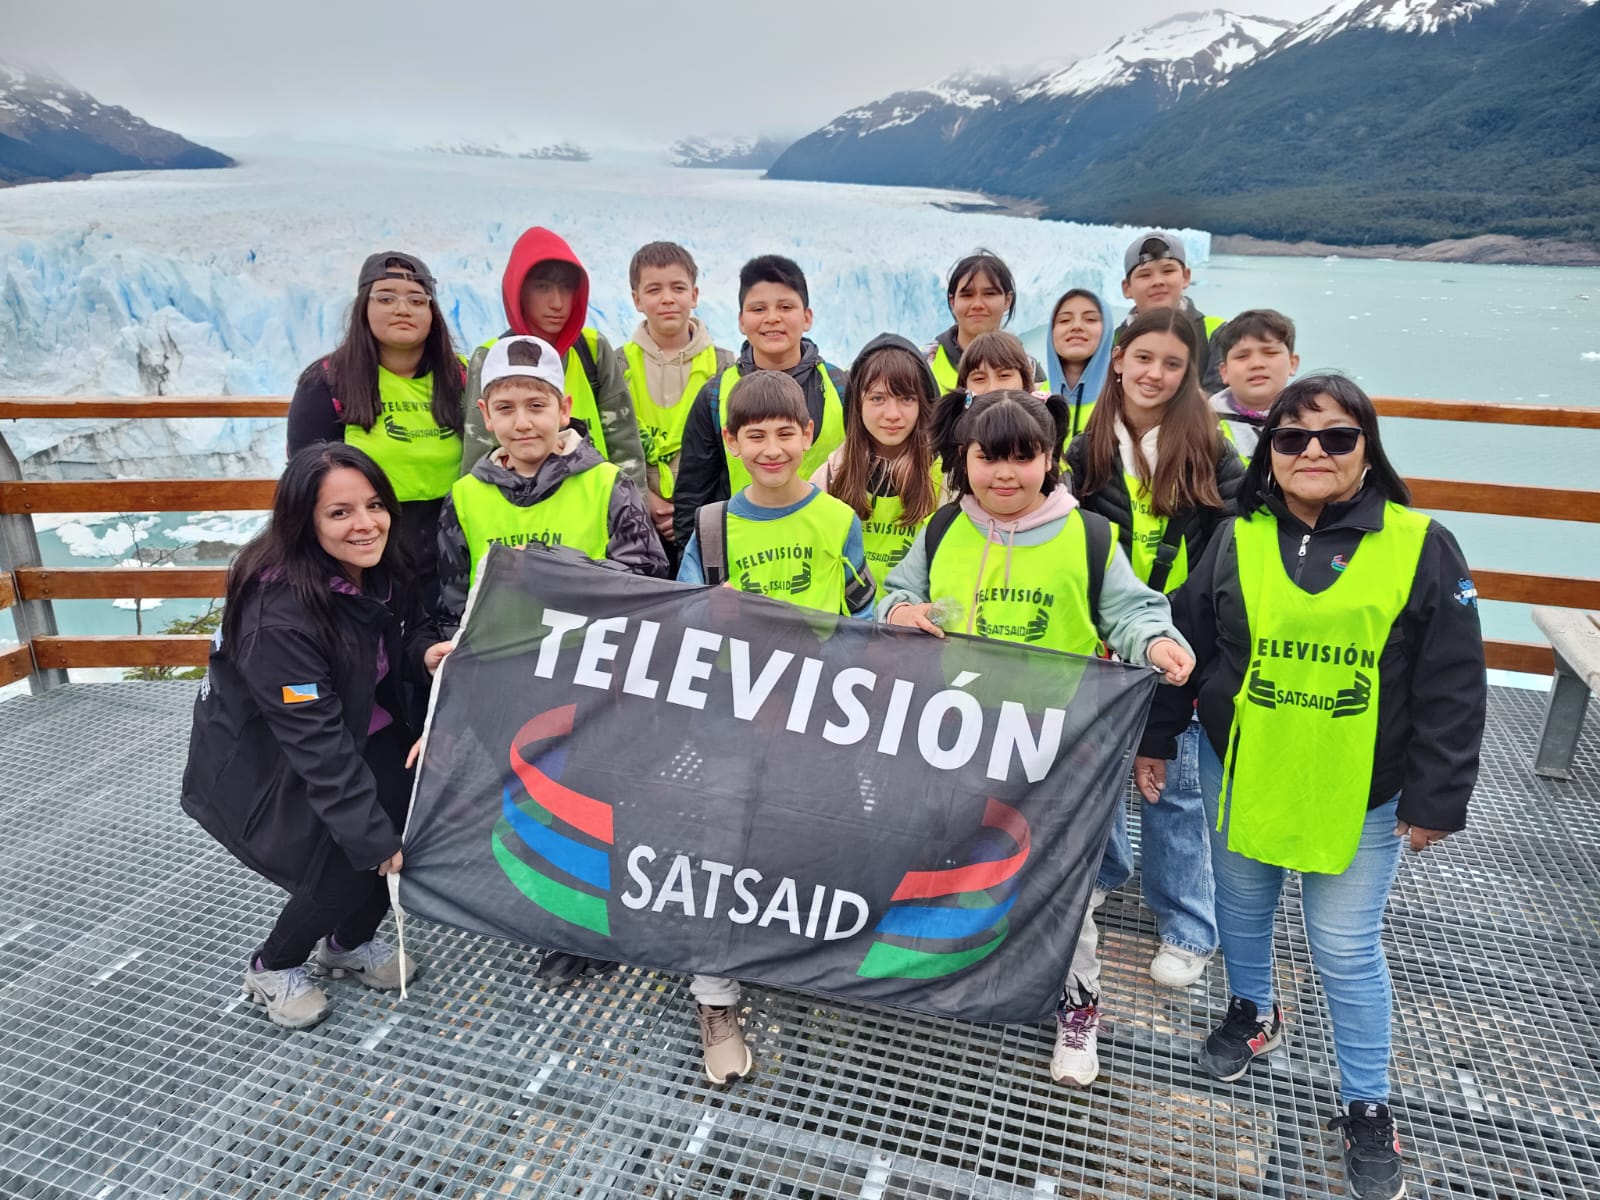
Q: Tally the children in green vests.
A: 14